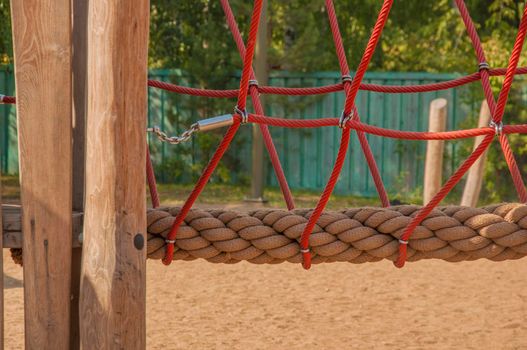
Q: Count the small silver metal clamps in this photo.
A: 9